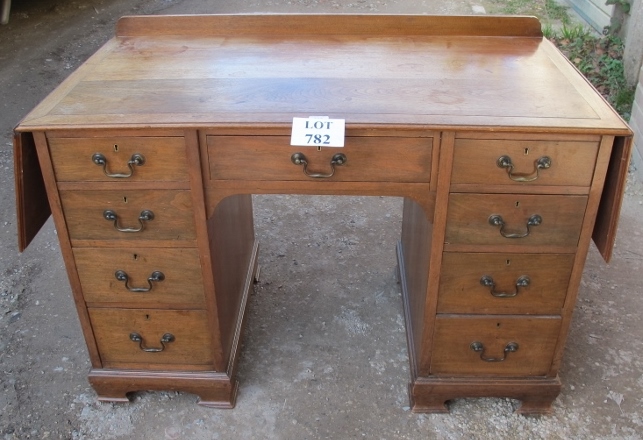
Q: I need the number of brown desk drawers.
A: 9